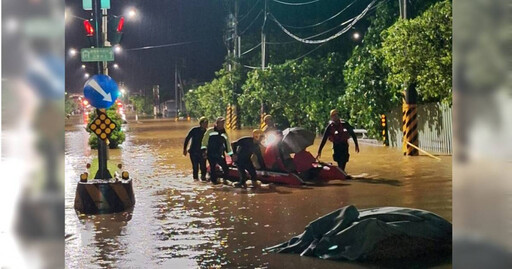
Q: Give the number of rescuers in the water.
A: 5